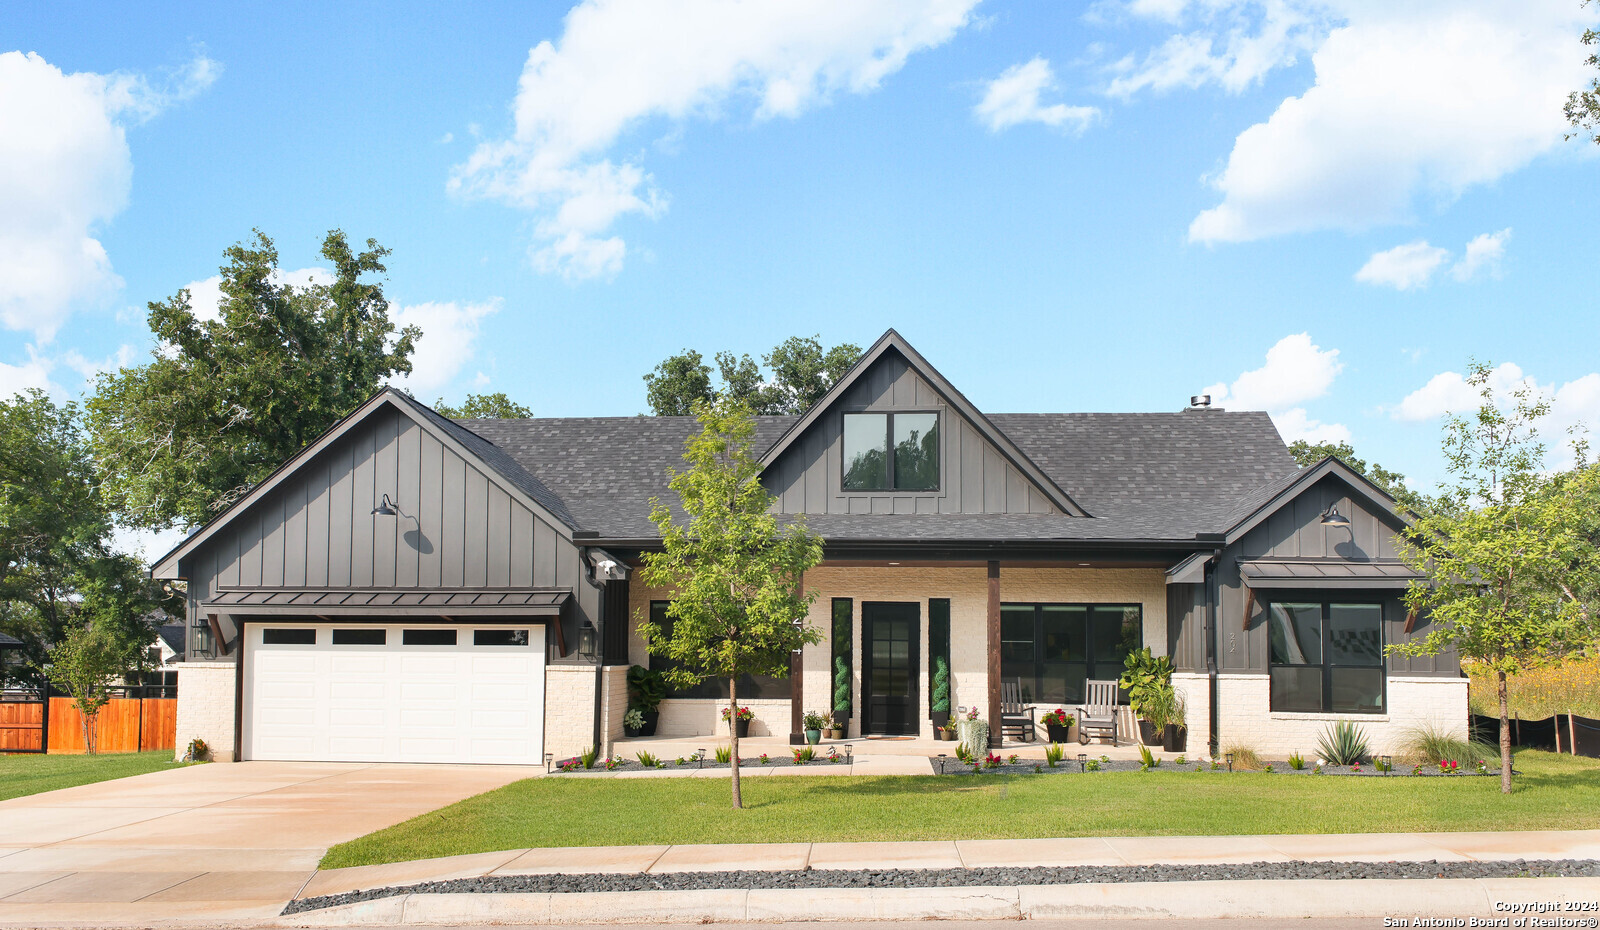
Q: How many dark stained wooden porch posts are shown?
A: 2